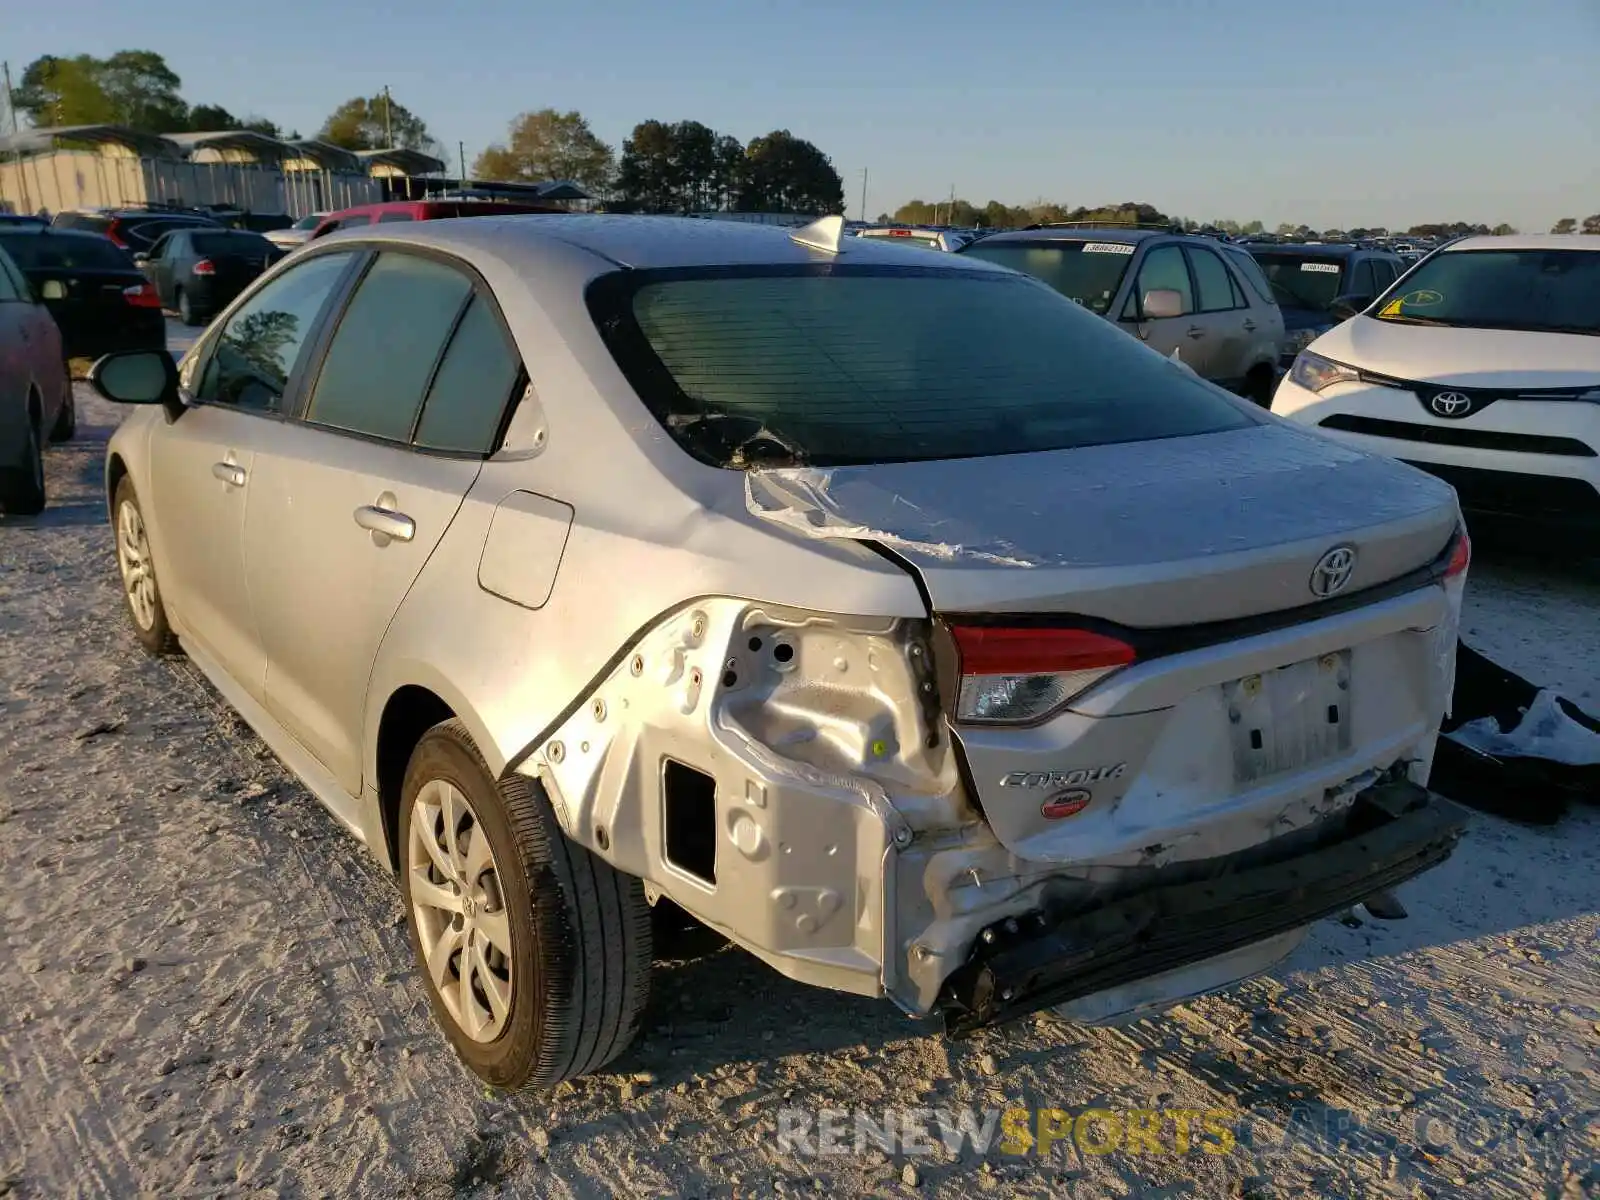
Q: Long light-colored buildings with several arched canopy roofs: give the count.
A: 1